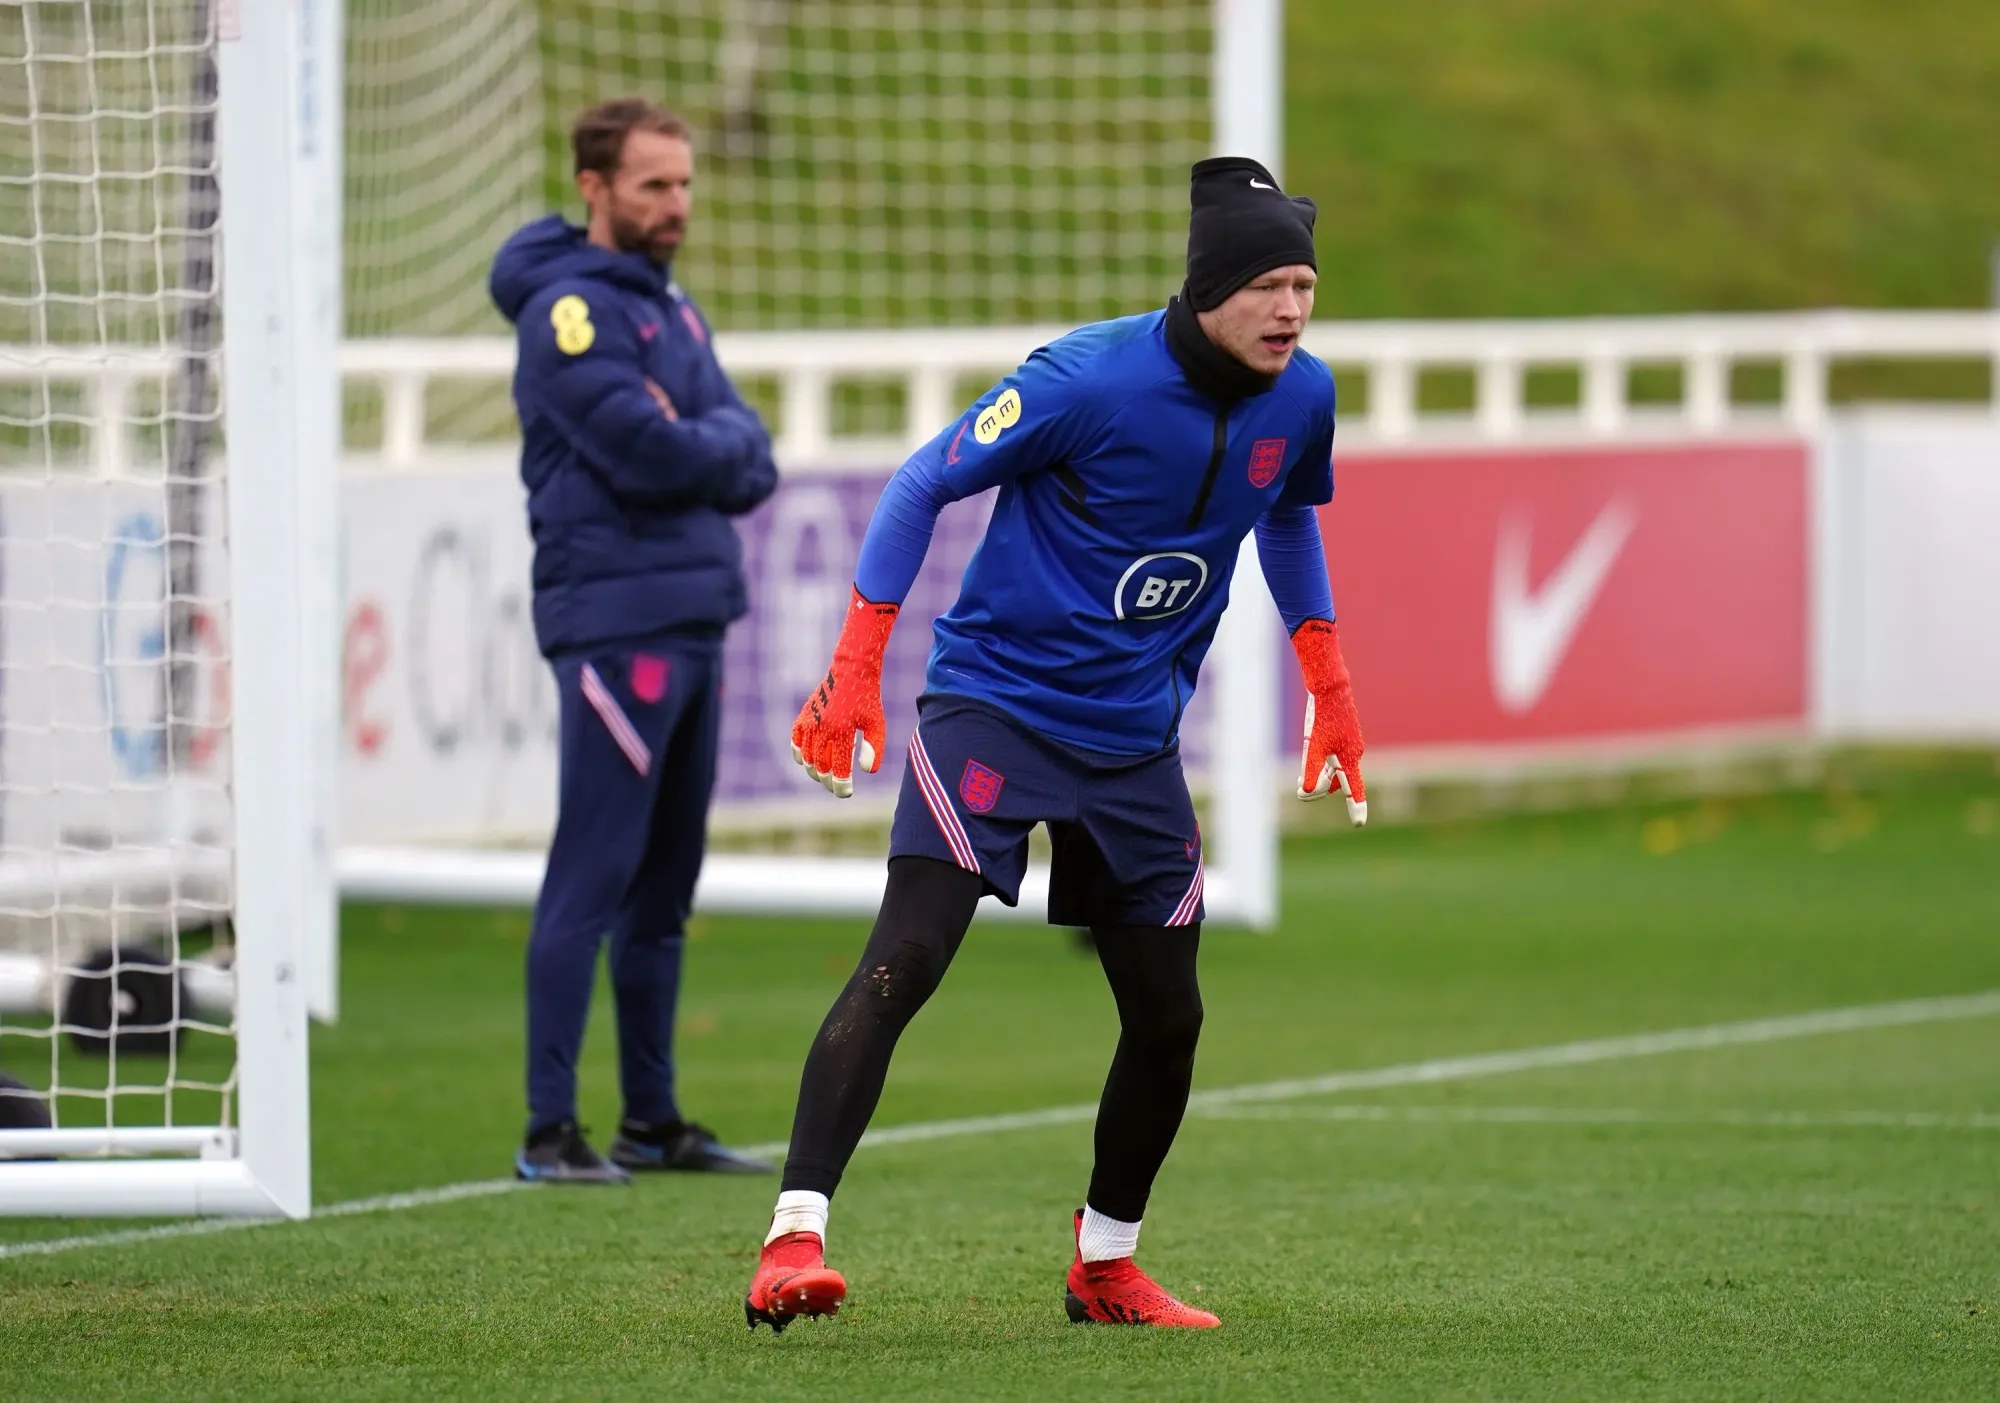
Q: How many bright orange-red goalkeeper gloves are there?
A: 2